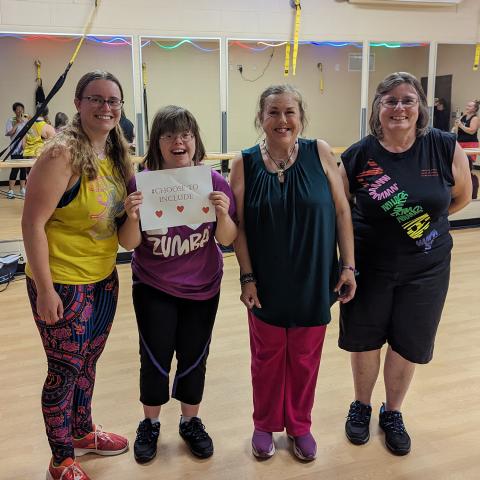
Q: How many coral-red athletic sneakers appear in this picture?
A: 2